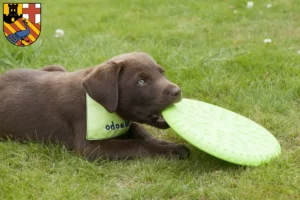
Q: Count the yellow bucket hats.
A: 0